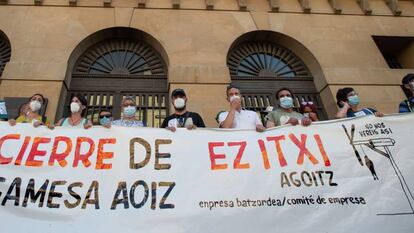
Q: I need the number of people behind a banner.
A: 10